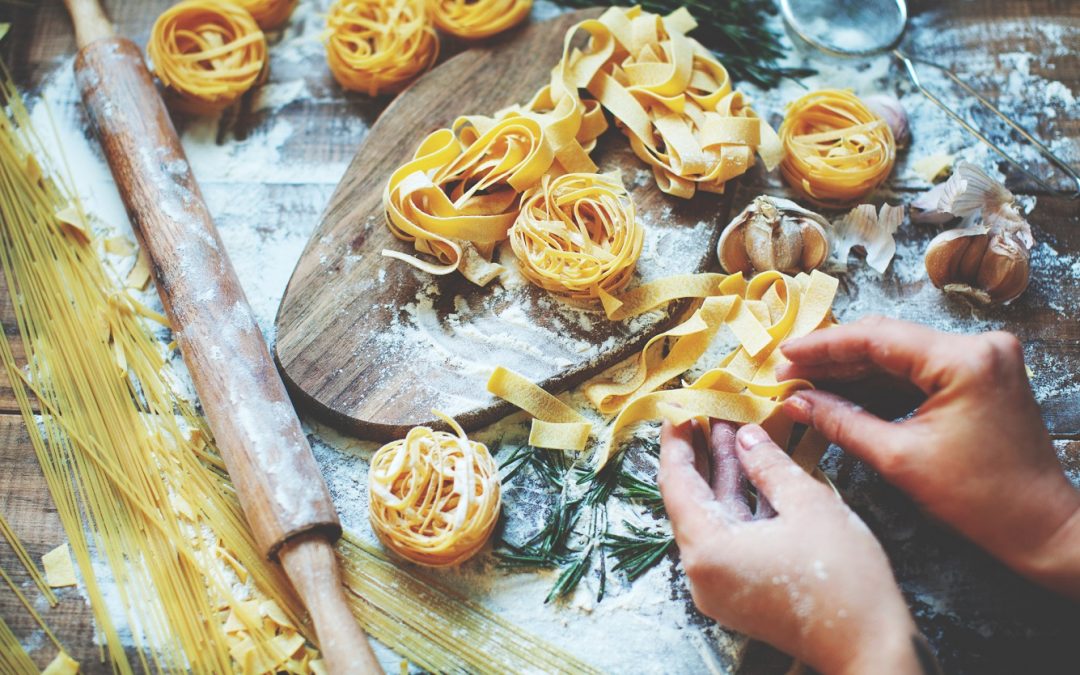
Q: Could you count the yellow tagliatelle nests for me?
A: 7